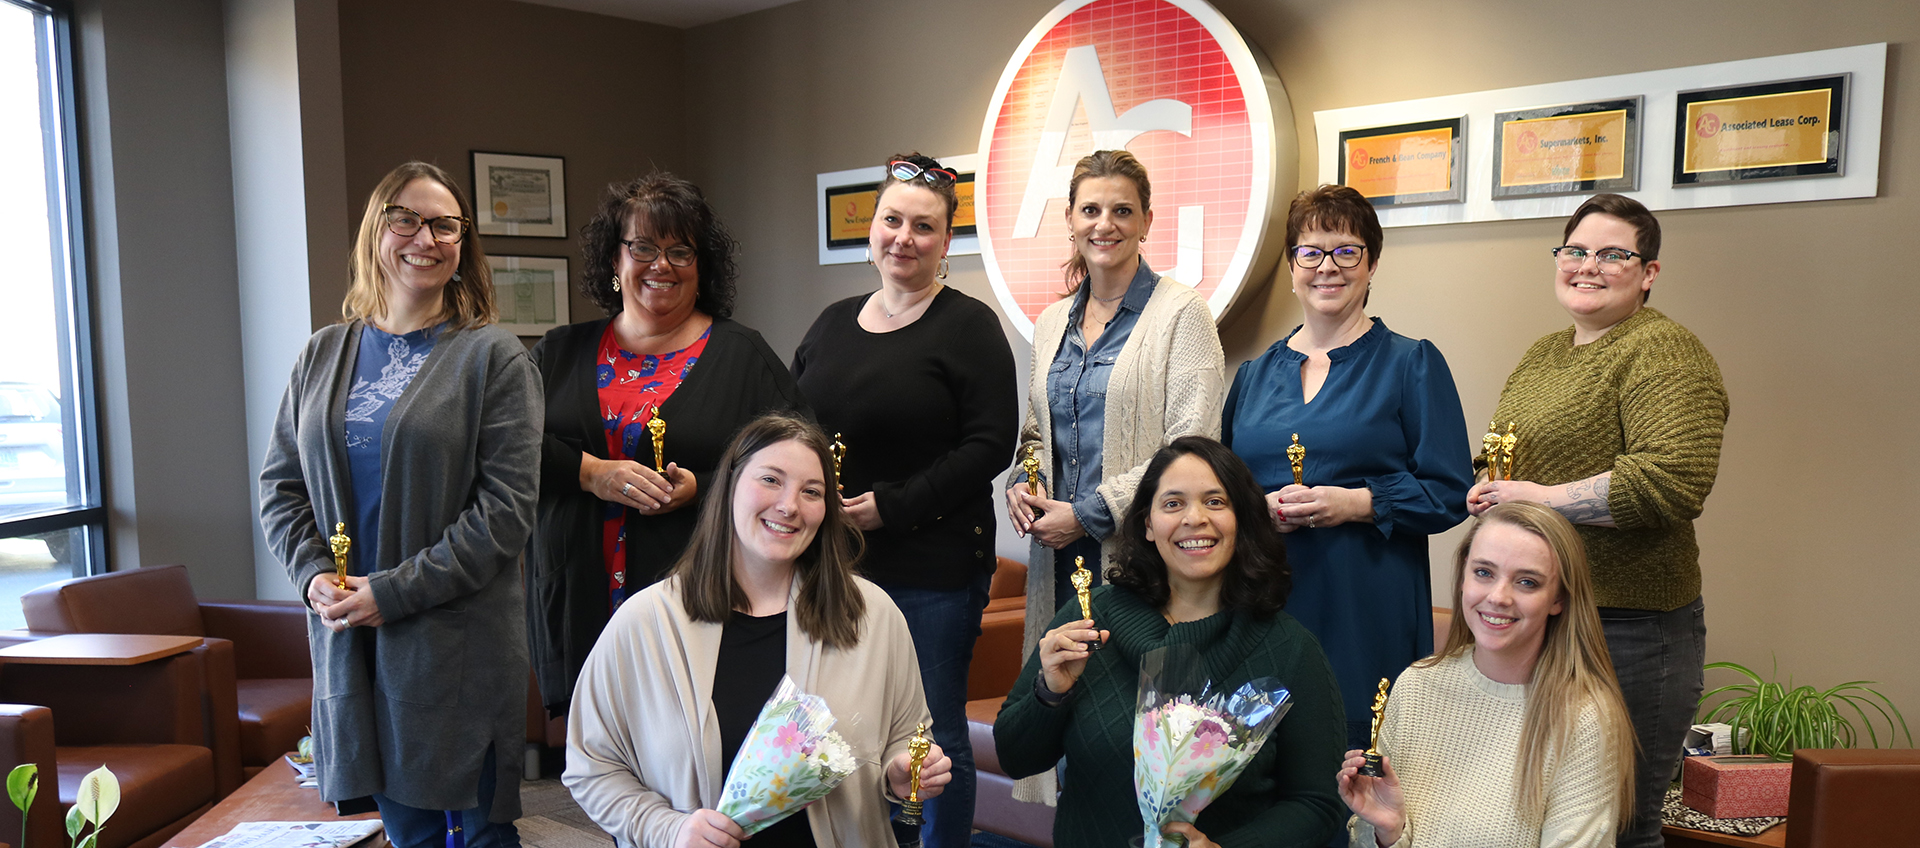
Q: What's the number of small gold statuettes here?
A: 10